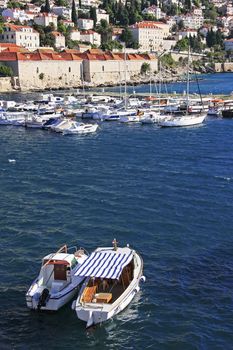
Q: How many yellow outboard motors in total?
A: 0